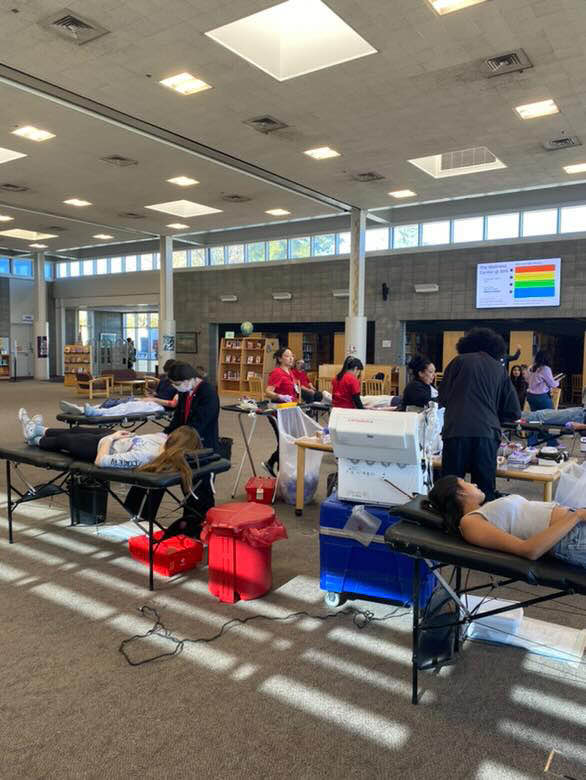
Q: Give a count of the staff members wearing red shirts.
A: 3